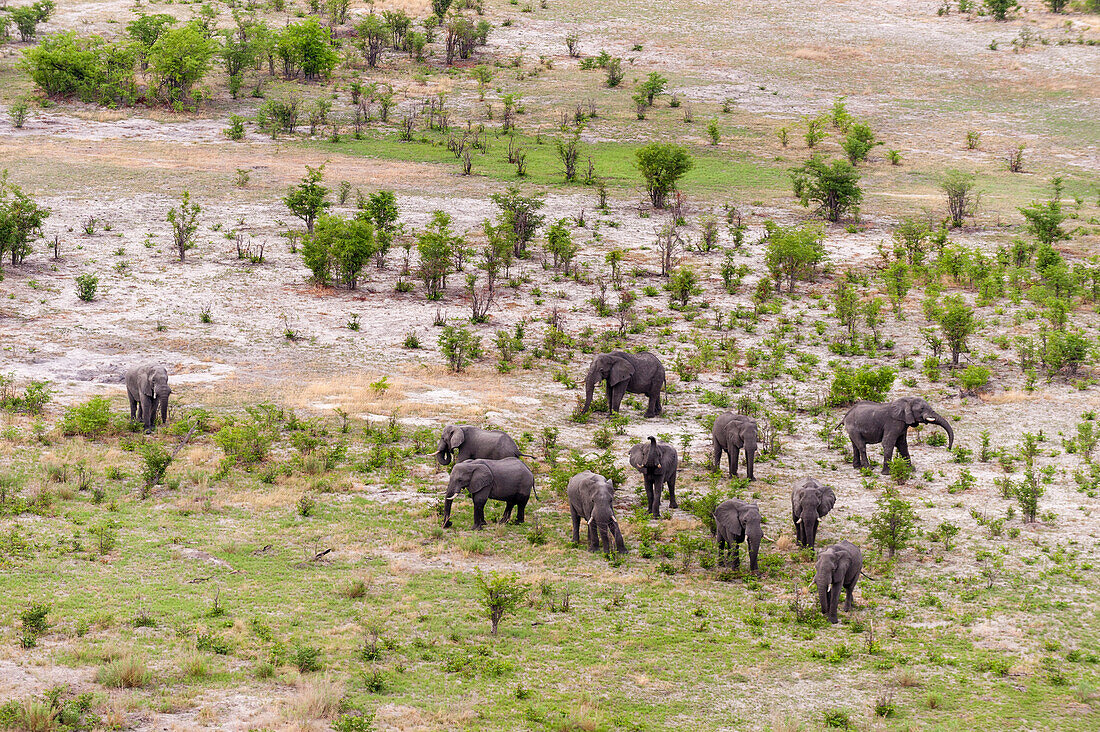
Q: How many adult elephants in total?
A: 11